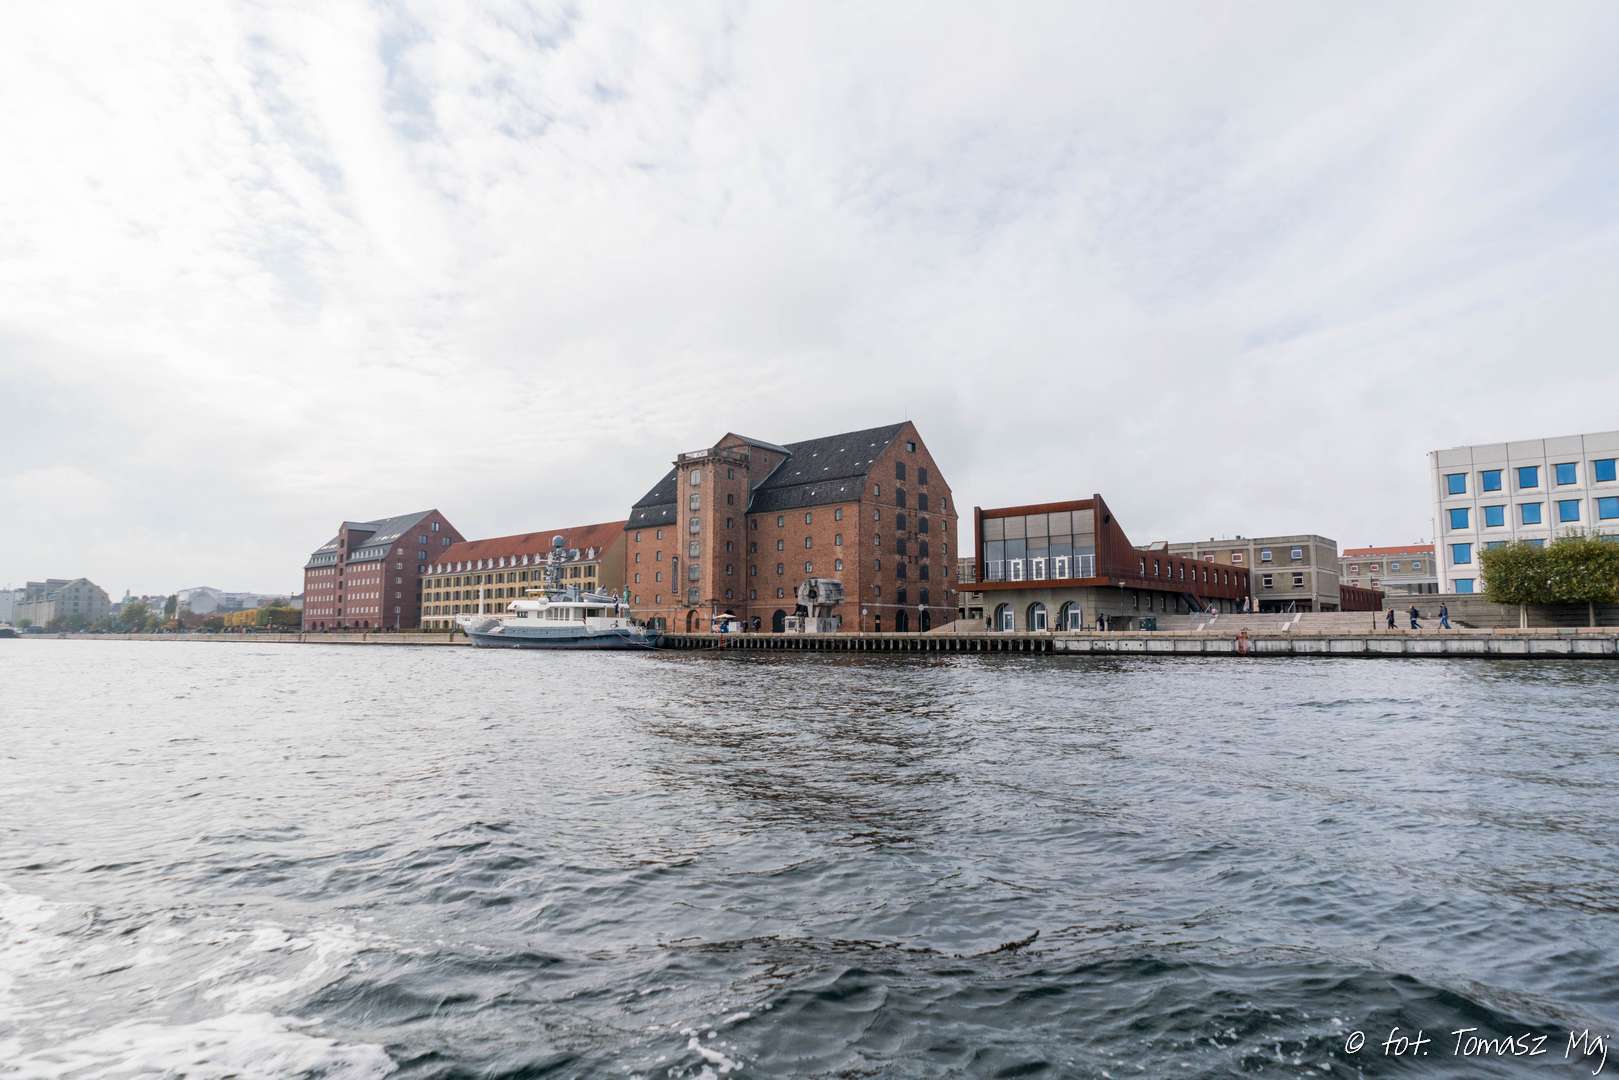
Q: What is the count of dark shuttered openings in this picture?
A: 12